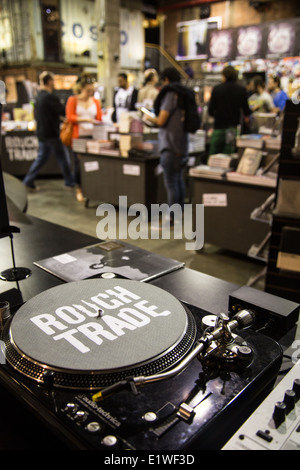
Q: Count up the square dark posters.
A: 3